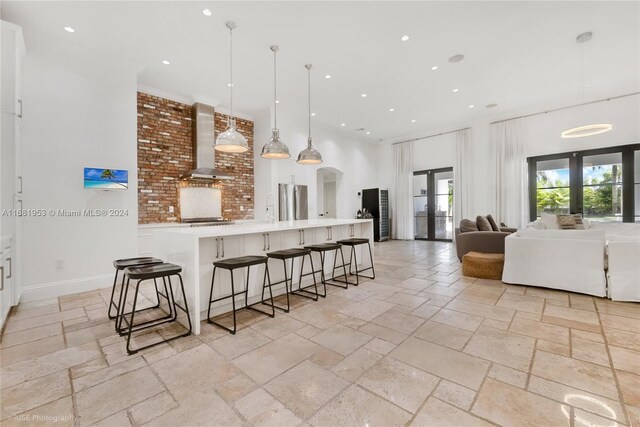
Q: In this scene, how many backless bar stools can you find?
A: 6